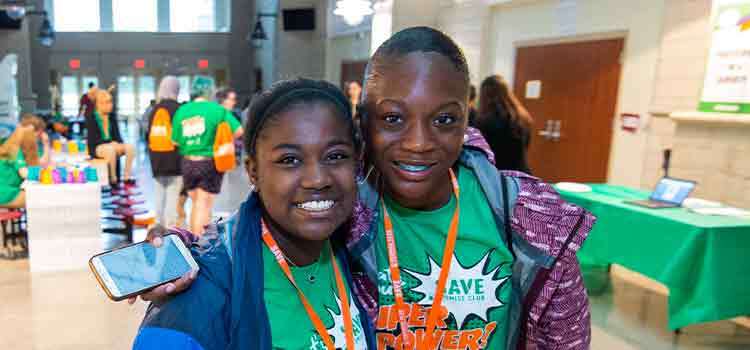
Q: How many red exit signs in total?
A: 3